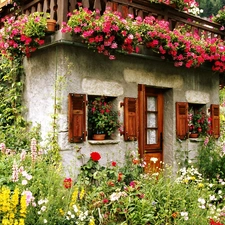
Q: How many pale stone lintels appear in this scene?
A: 3